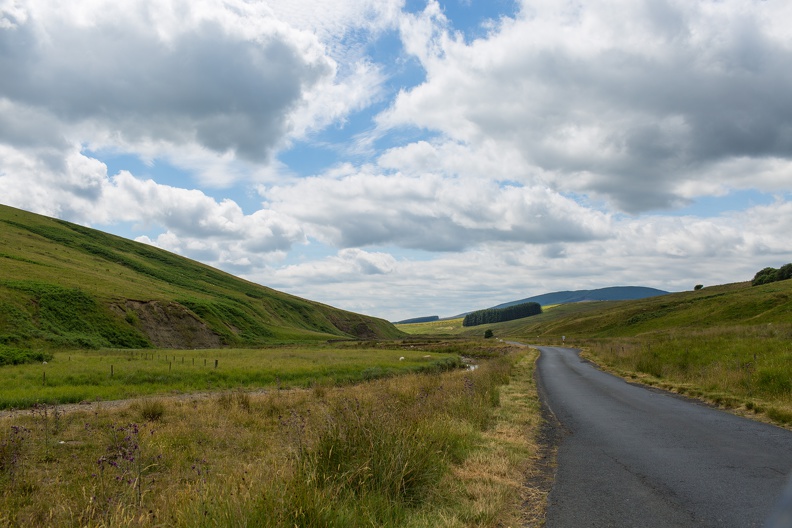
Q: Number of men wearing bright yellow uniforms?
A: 0